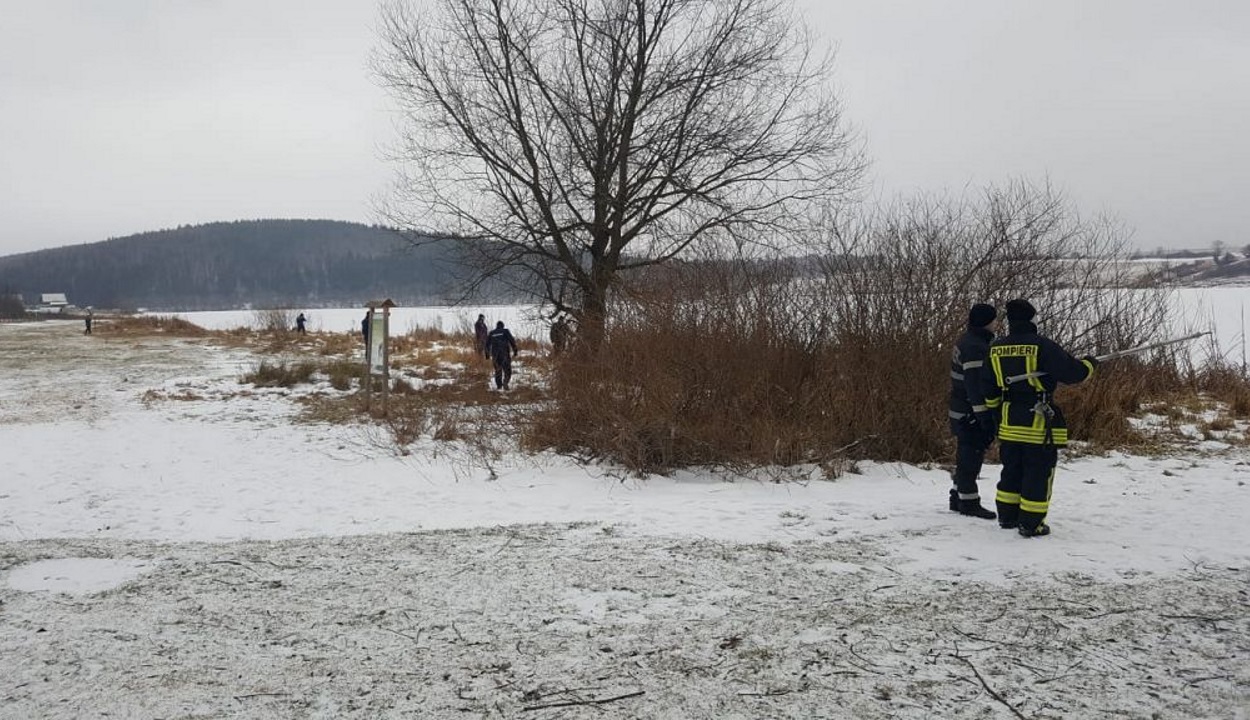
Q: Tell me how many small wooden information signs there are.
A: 1